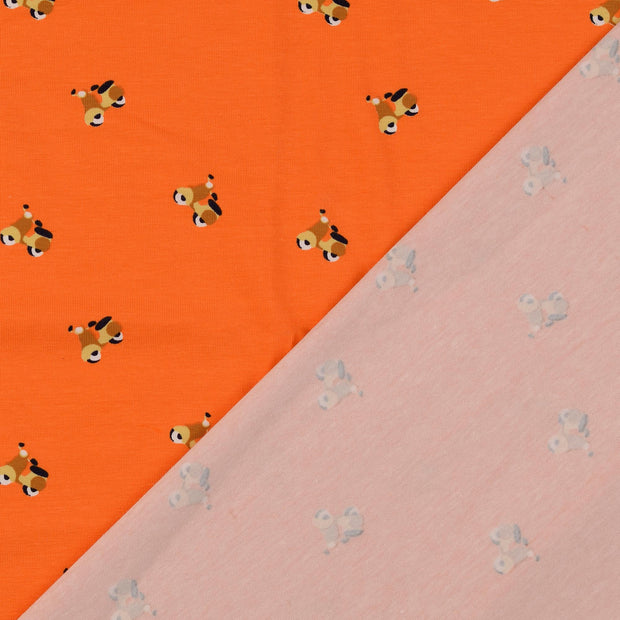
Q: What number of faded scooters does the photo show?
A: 10